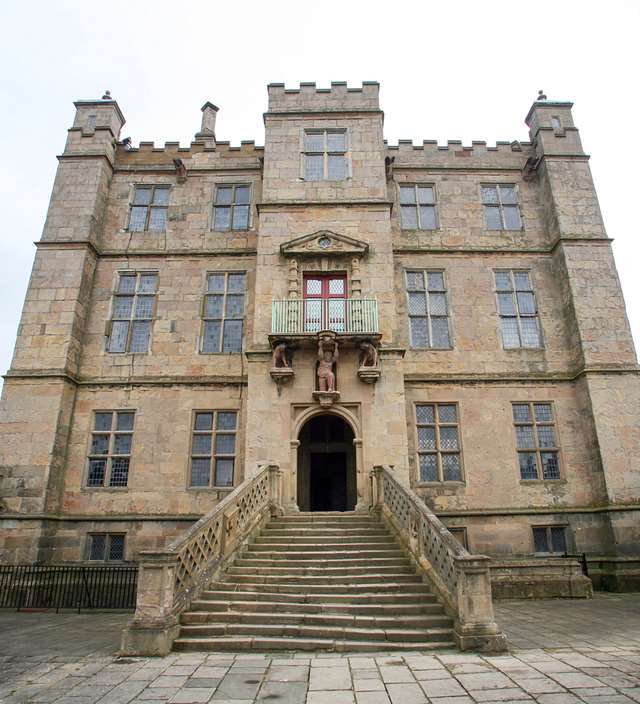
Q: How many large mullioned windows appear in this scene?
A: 13